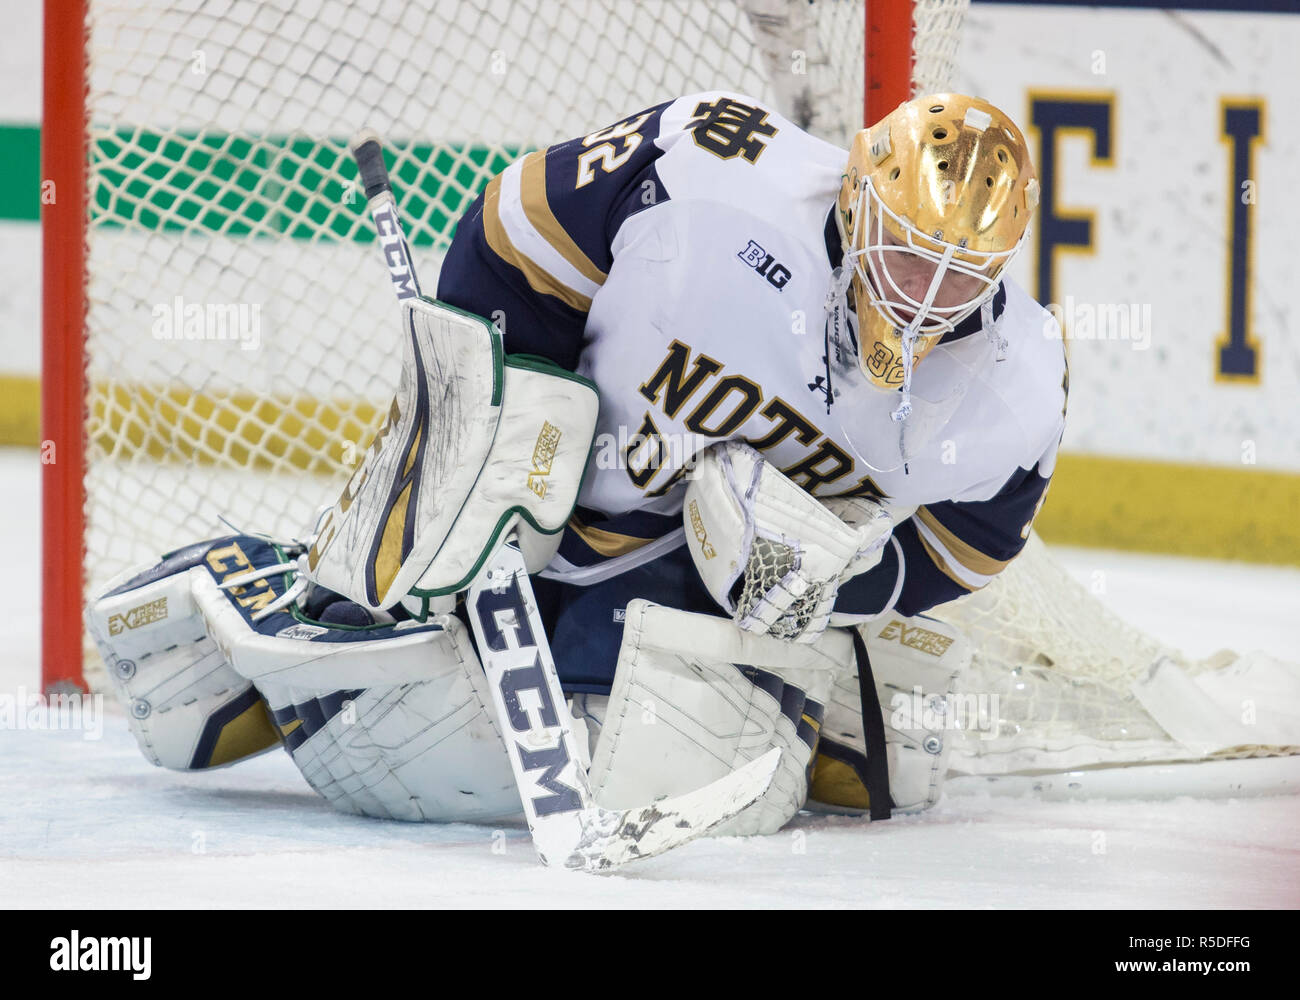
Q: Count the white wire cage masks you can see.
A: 1